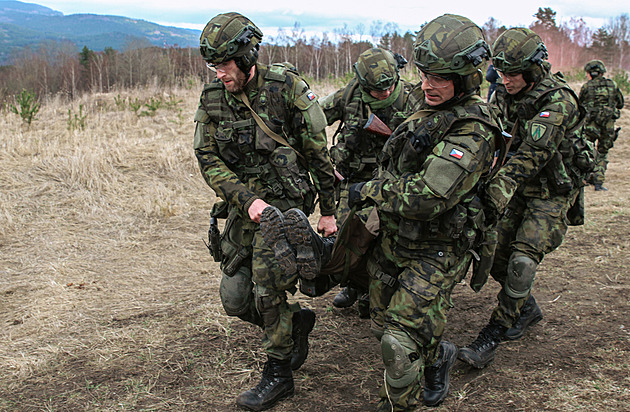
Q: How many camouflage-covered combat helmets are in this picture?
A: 5